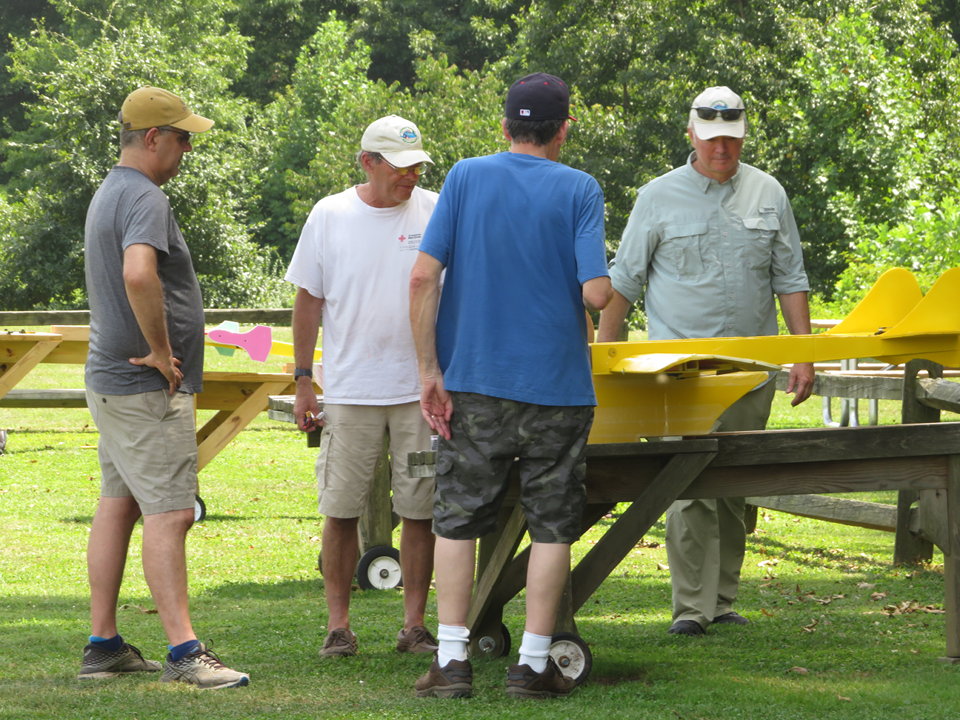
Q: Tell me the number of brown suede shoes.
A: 4